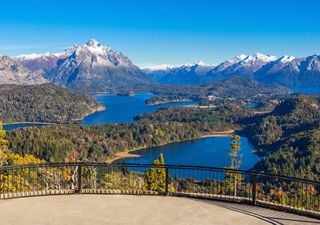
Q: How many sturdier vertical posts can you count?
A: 3